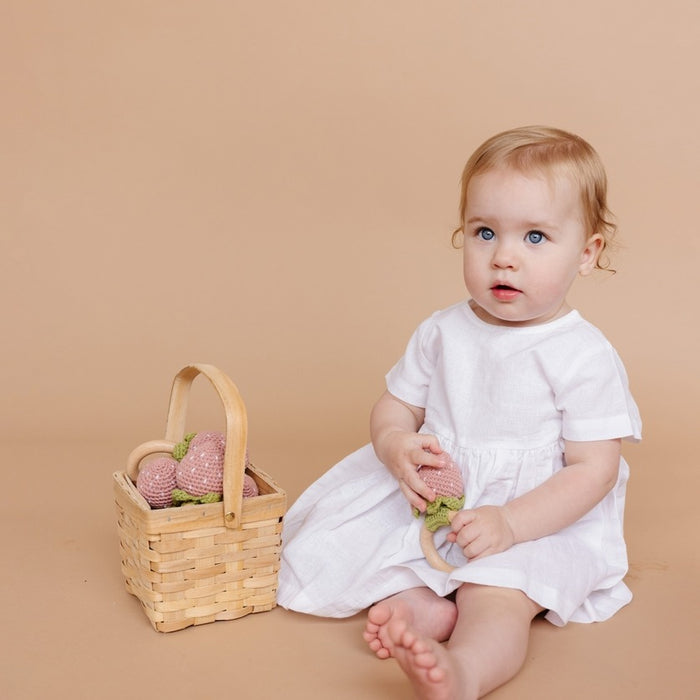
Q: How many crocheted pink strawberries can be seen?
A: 5